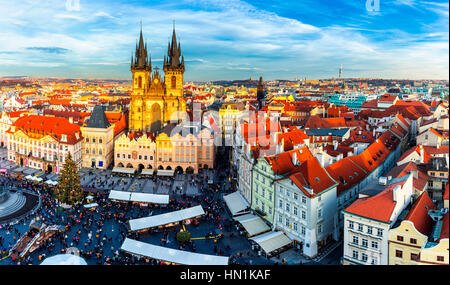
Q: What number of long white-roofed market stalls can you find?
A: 3